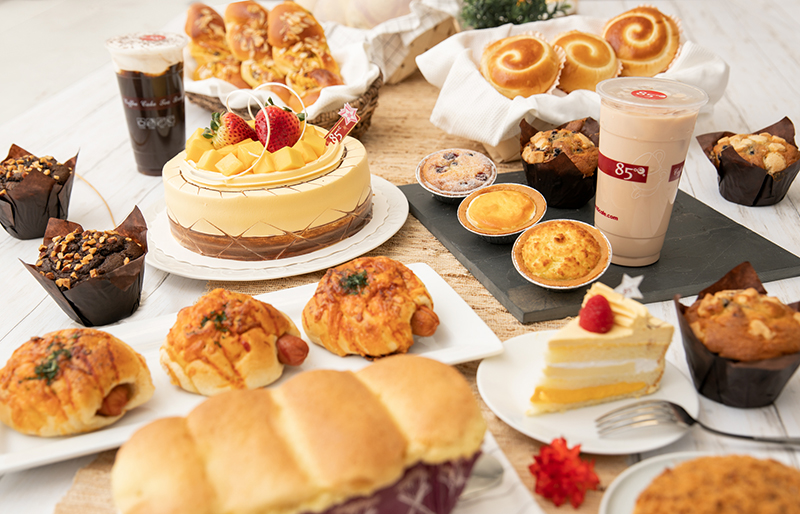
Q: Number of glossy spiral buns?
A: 3